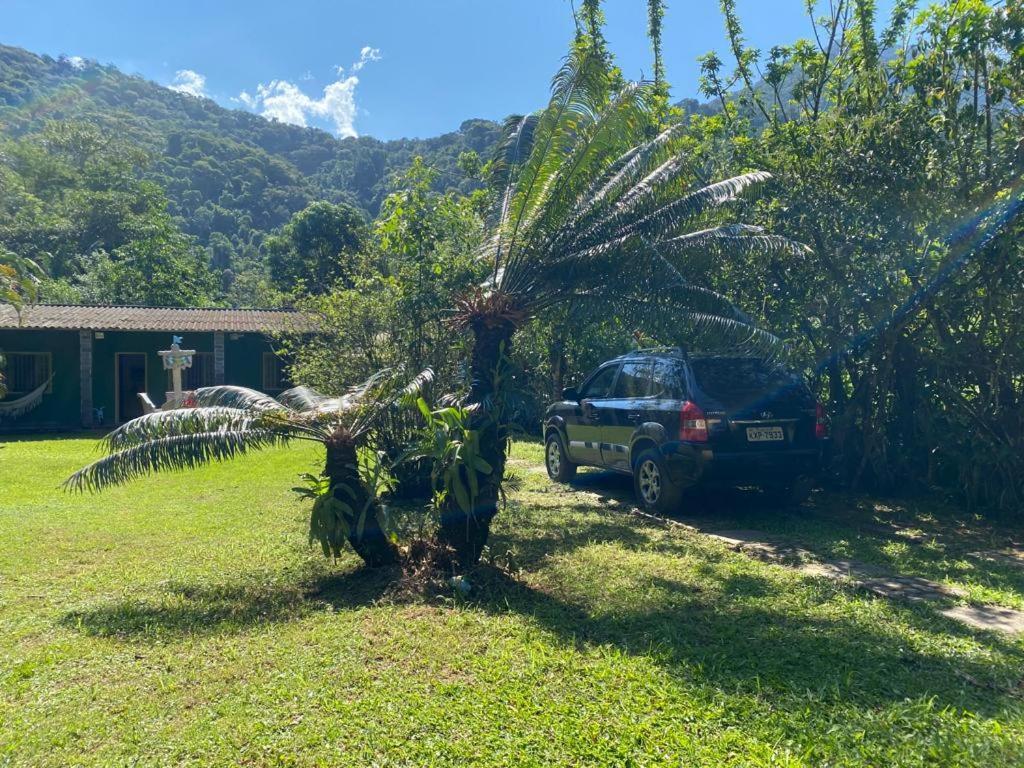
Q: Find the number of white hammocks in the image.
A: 1